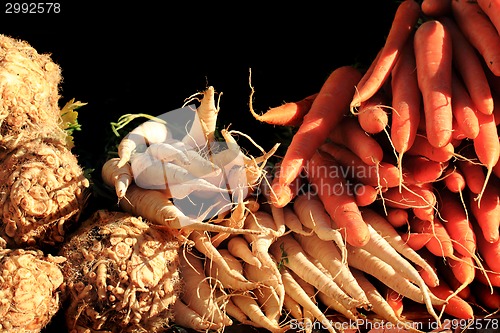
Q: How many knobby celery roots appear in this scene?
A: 4